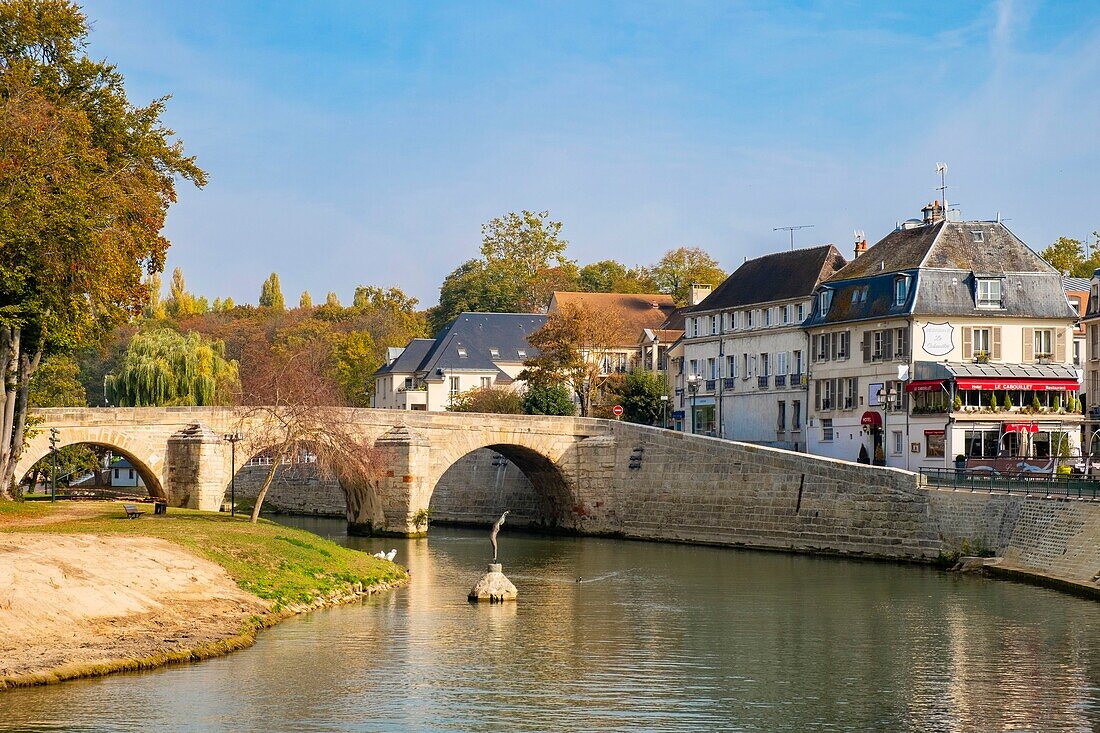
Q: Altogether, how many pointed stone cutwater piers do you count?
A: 2